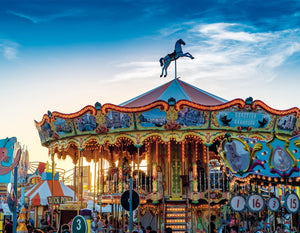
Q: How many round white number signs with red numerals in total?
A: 4